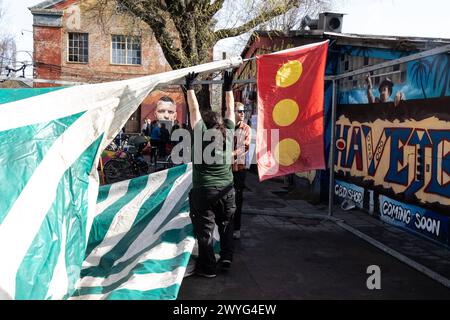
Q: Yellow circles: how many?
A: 3